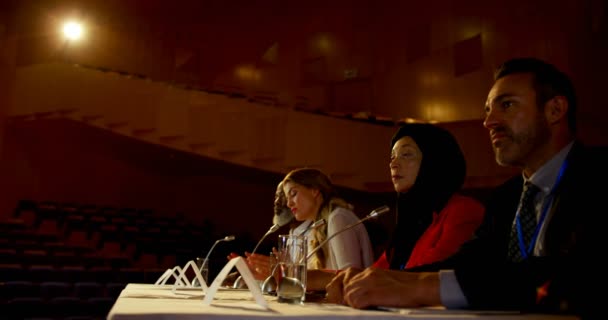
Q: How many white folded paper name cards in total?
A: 4